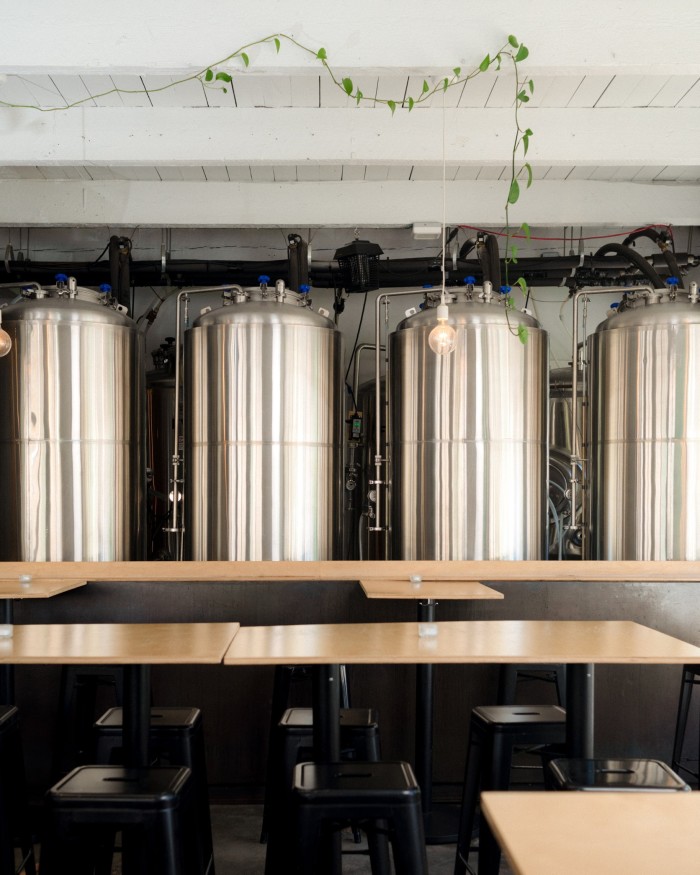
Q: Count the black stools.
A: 11